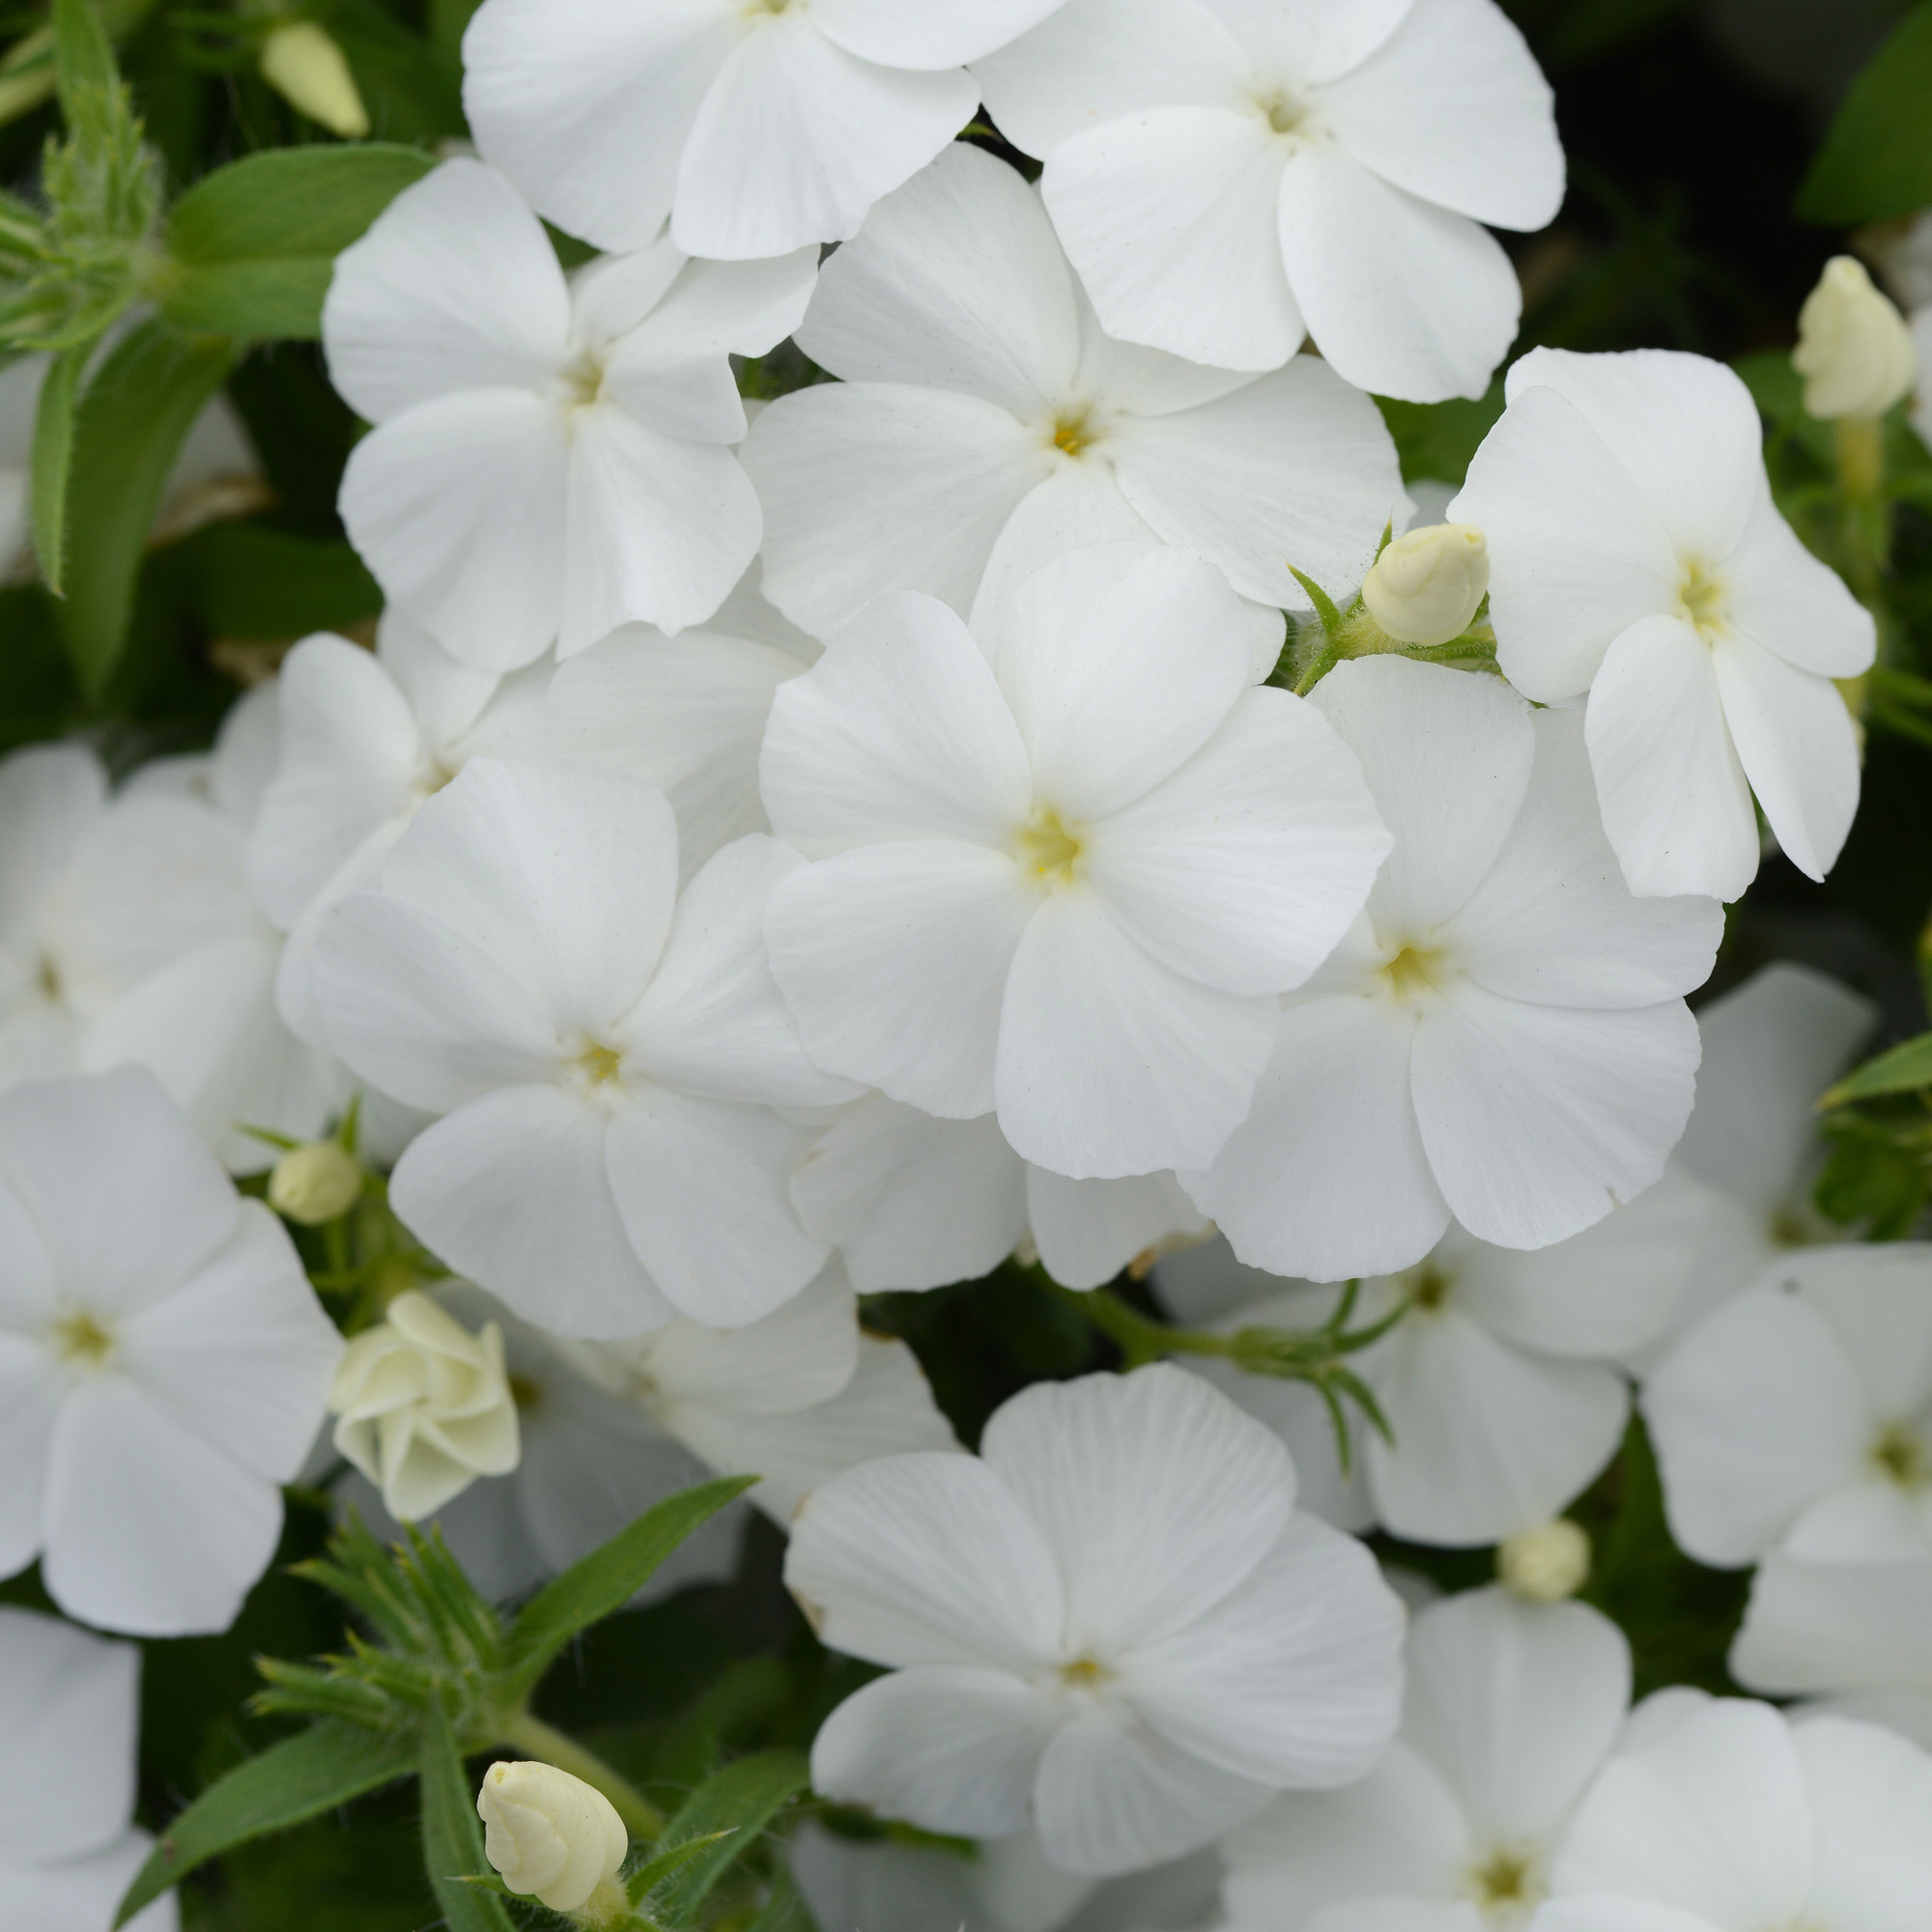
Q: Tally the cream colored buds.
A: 7